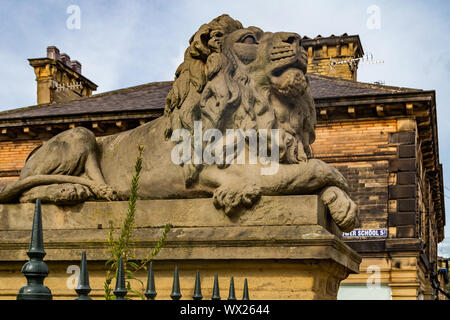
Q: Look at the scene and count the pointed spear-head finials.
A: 9